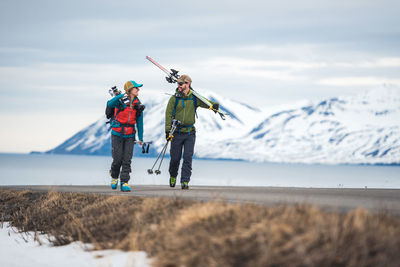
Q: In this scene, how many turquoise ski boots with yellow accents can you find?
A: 2